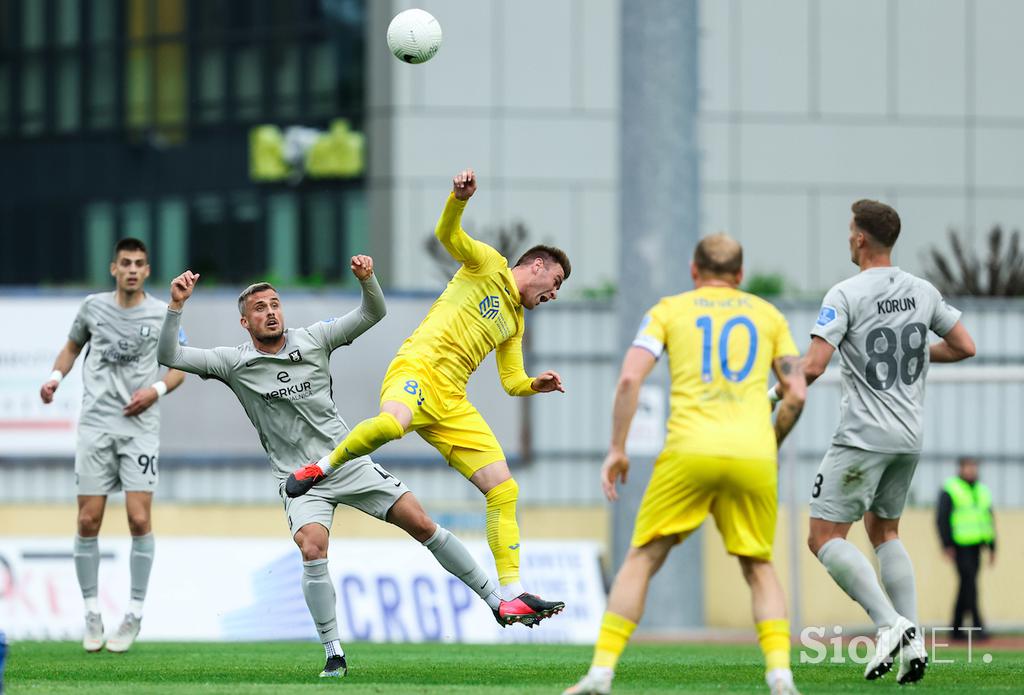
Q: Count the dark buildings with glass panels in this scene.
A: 1